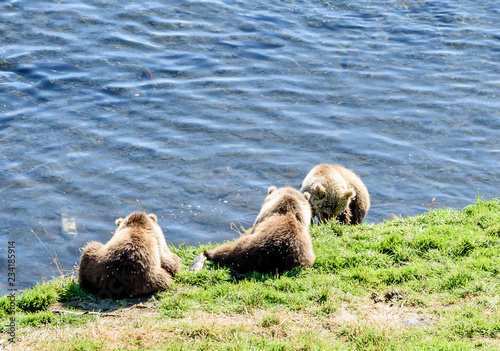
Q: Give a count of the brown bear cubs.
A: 3